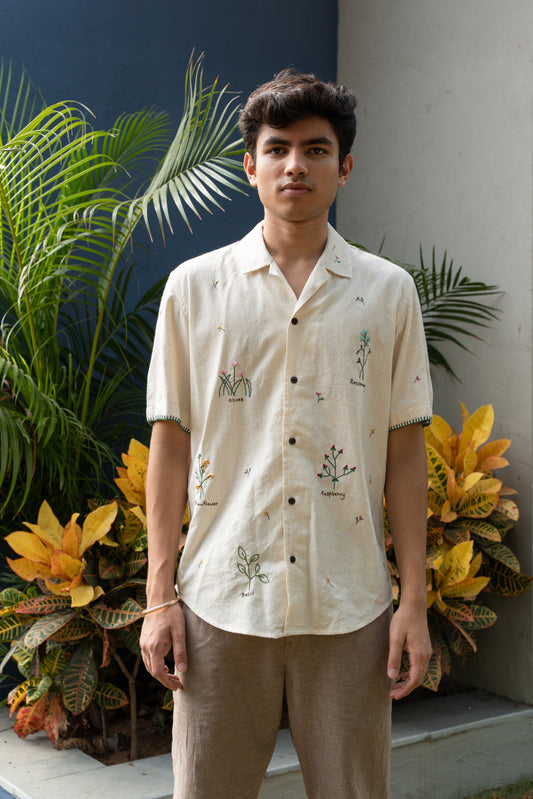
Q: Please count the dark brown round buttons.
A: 5